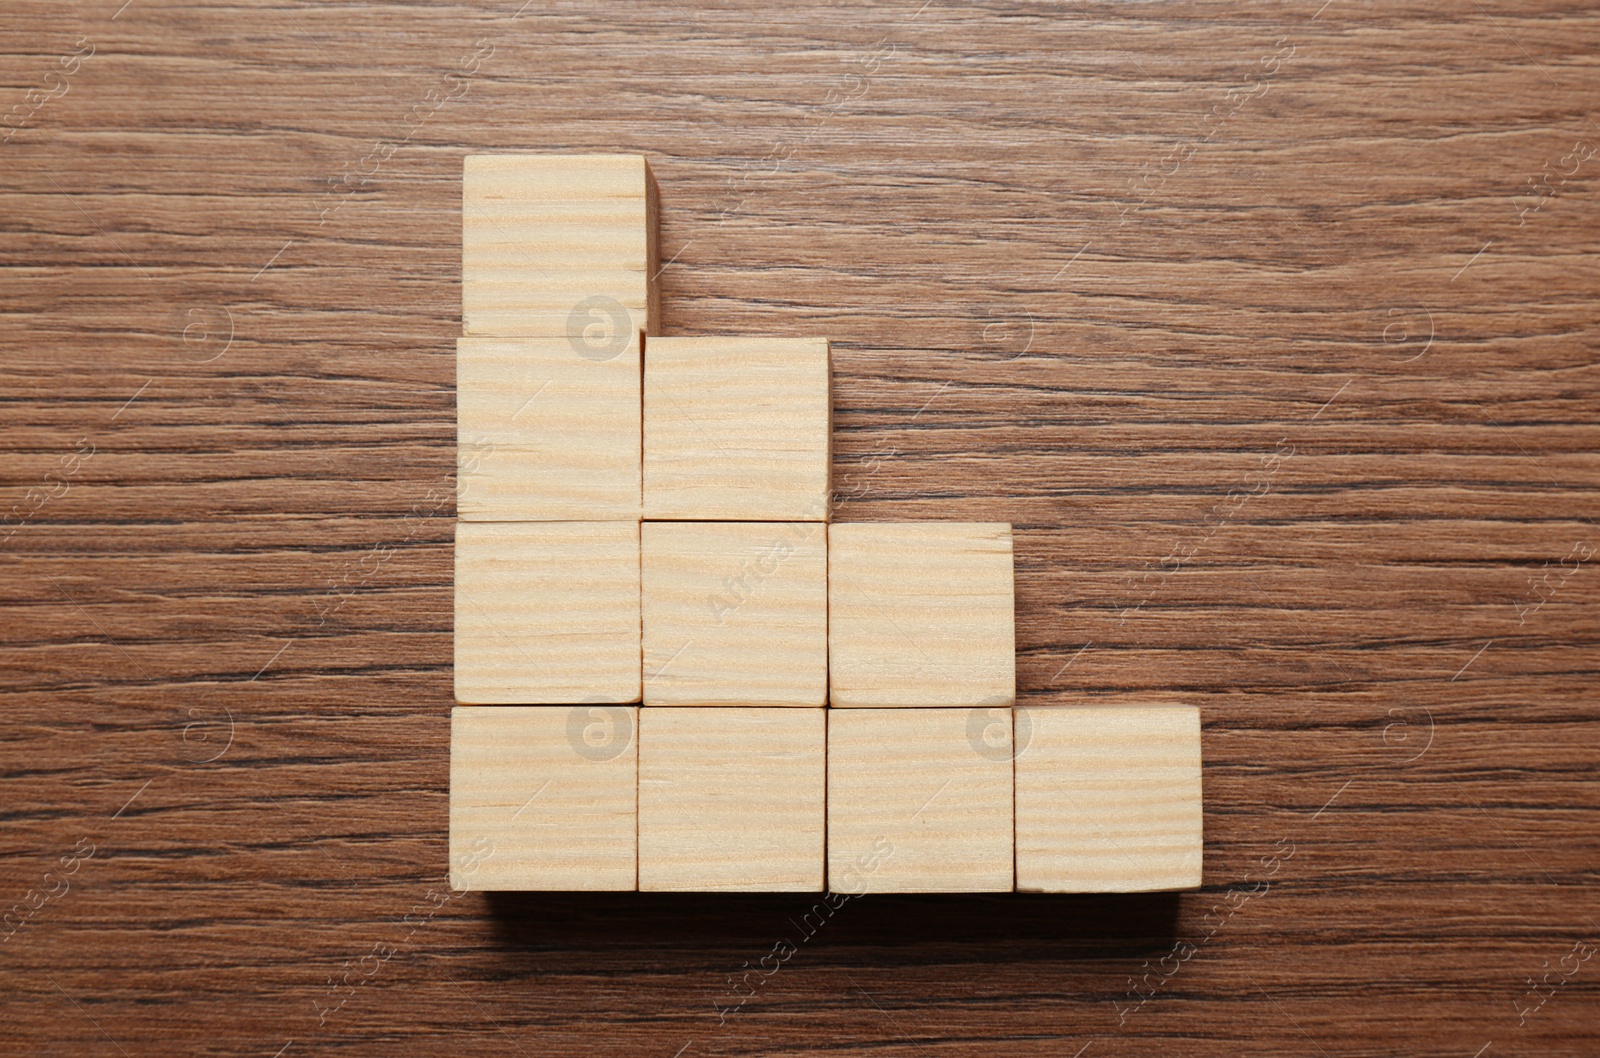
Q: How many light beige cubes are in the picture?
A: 10